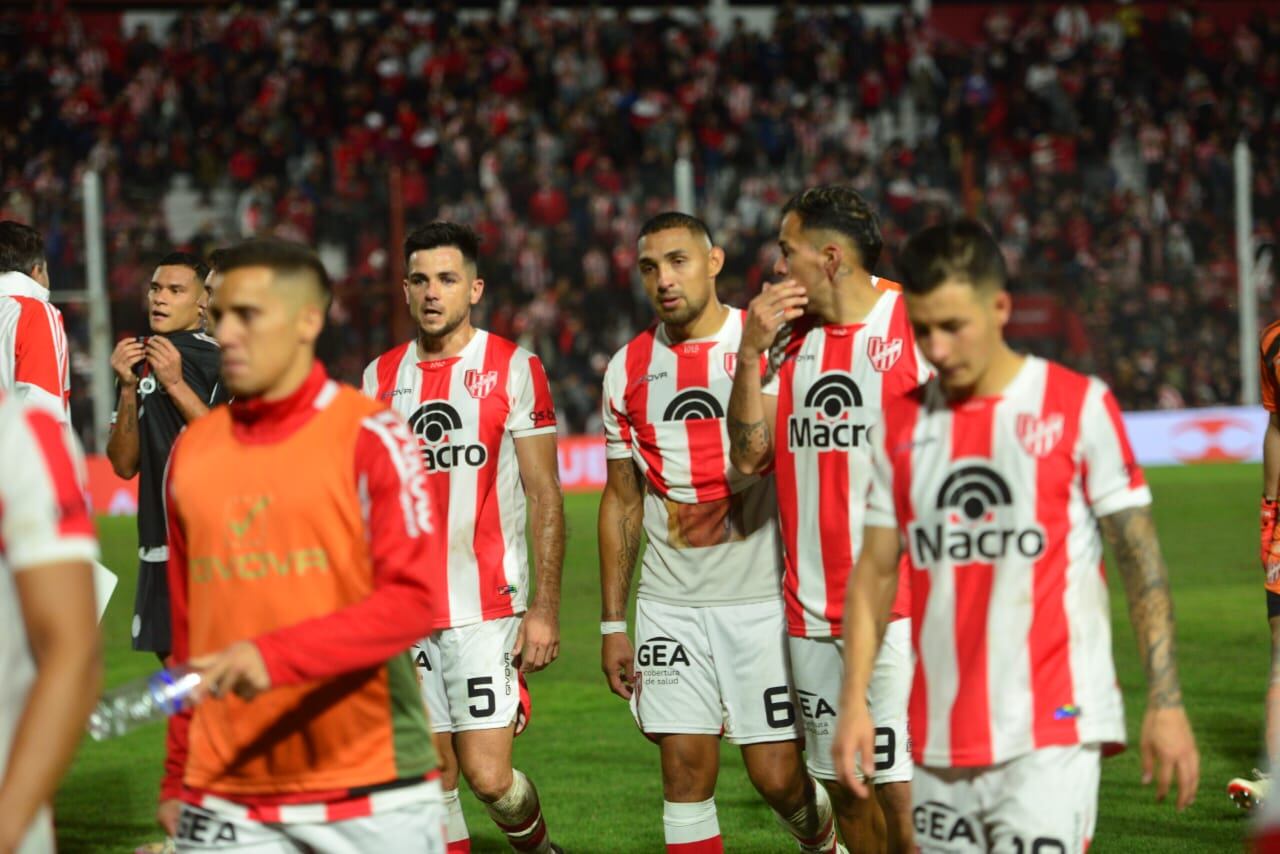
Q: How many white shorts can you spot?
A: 5